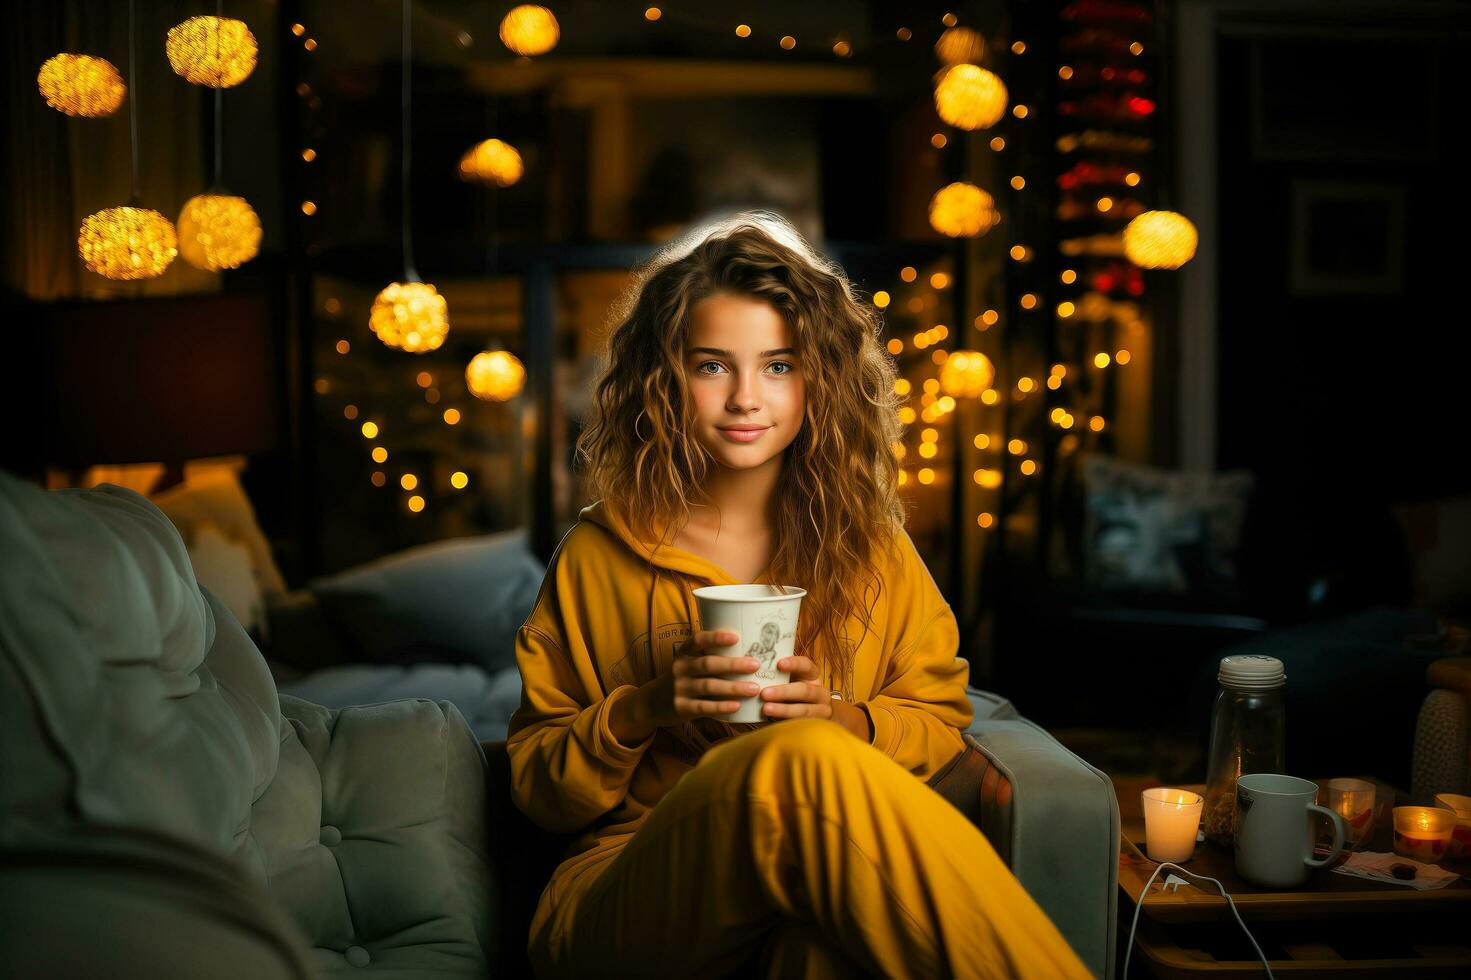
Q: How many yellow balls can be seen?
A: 13